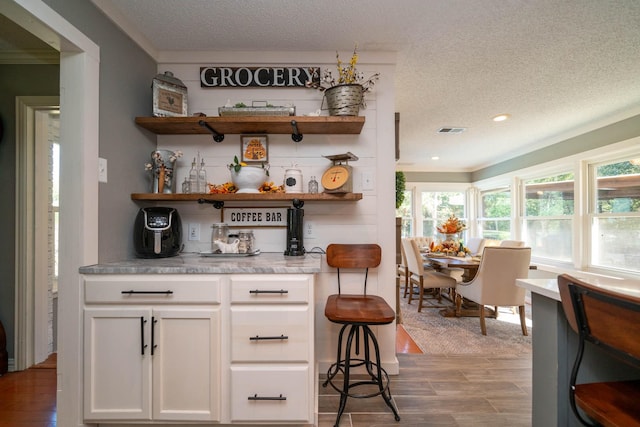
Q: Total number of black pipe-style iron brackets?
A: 4